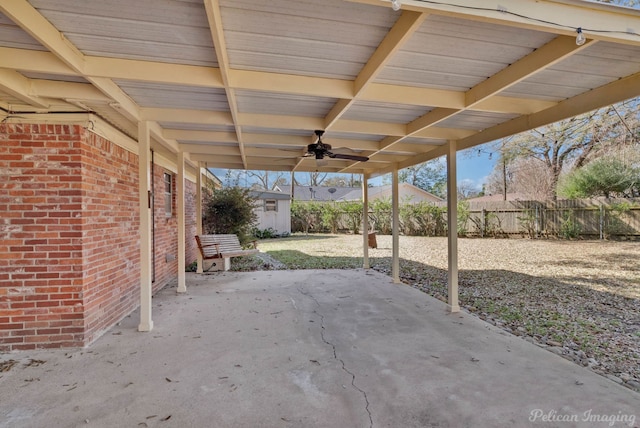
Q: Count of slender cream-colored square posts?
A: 6